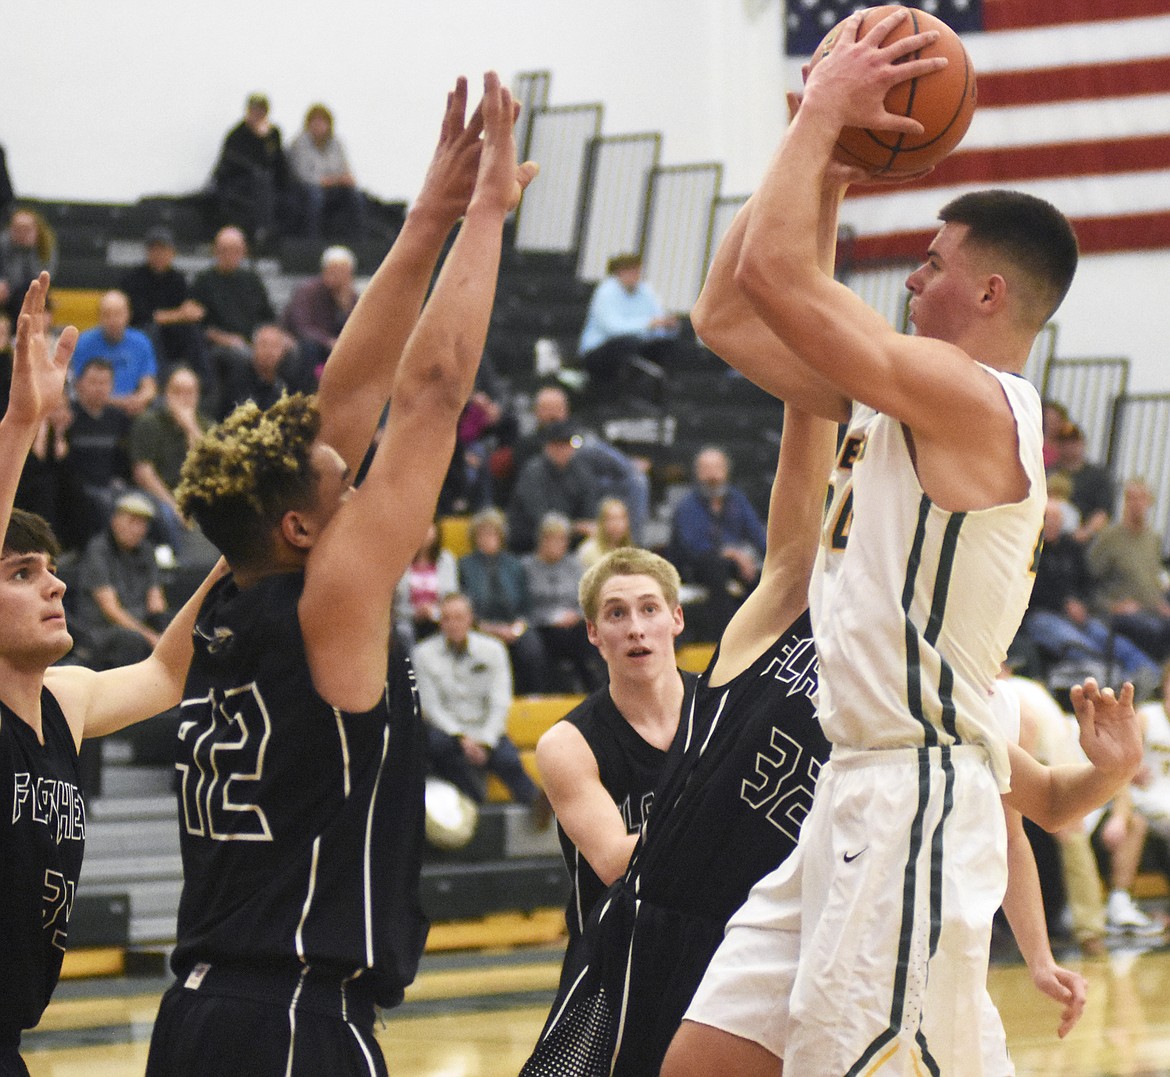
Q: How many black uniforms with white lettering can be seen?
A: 4